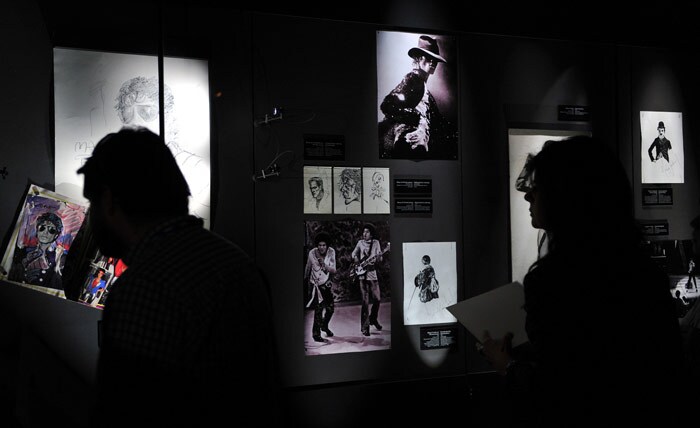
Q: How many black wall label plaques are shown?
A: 7